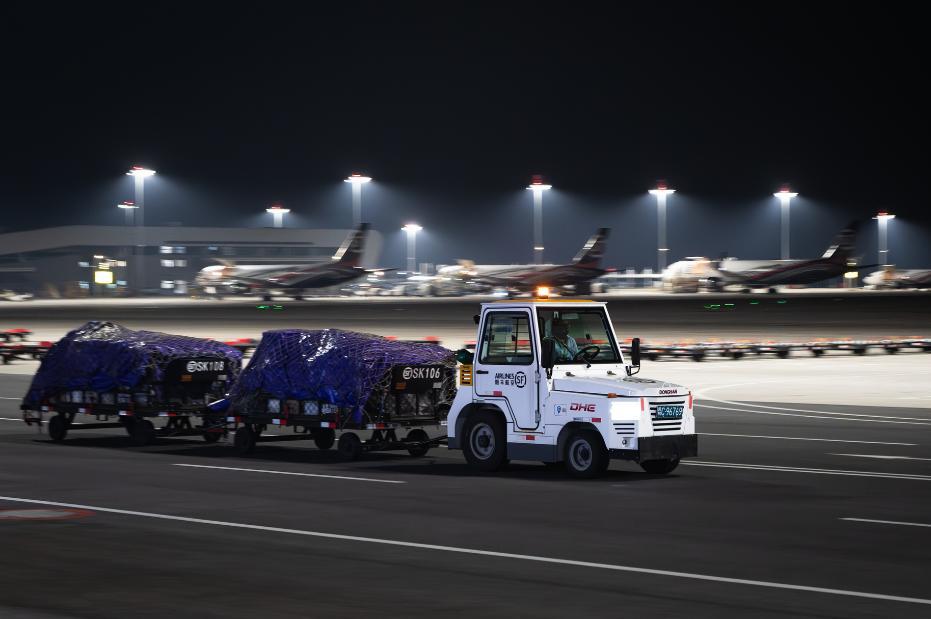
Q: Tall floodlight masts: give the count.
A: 9